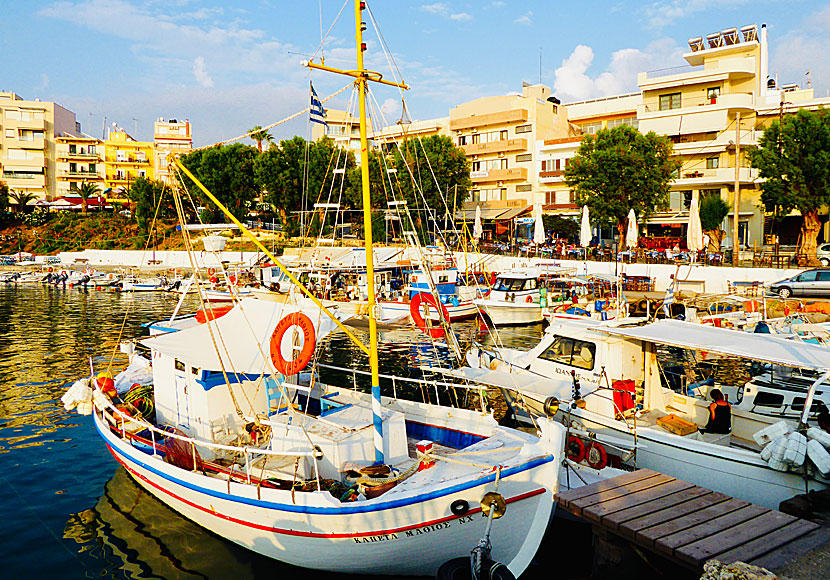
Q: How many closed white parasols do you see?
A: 5